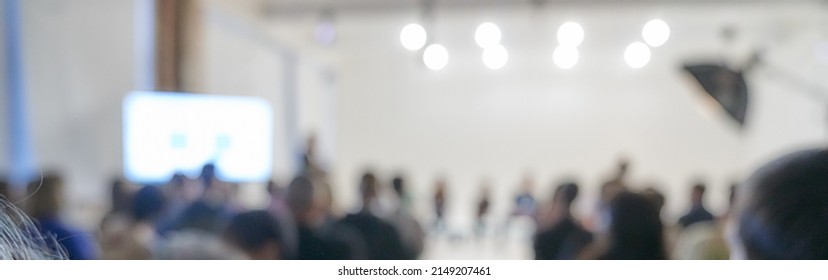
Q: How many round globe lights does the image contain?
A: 8